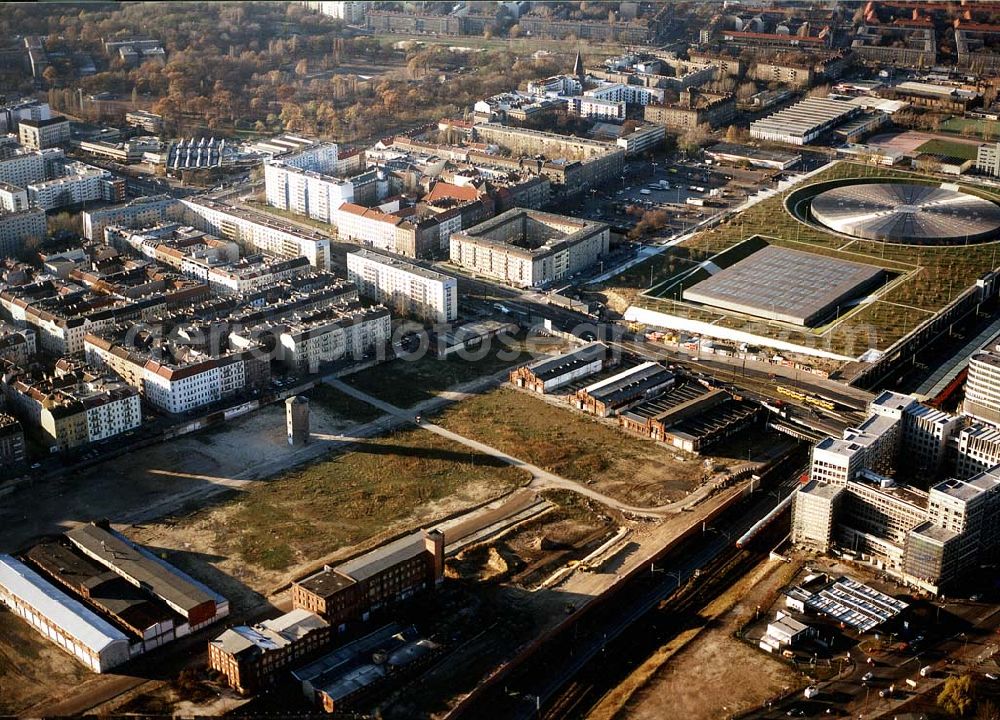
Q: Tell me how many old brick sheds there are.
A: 3